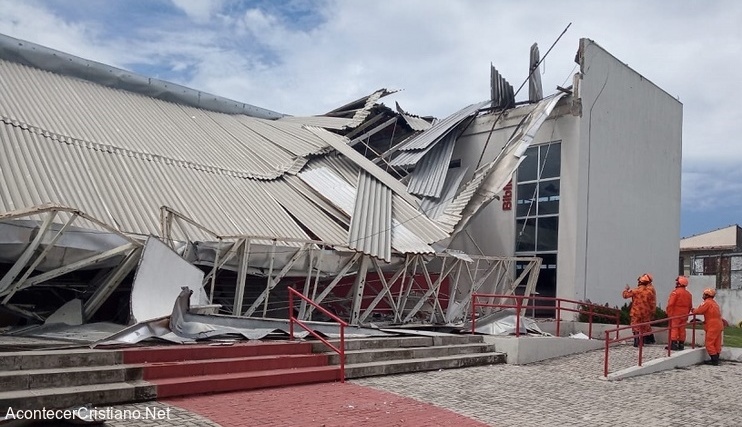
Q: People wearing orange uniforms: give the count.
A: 3